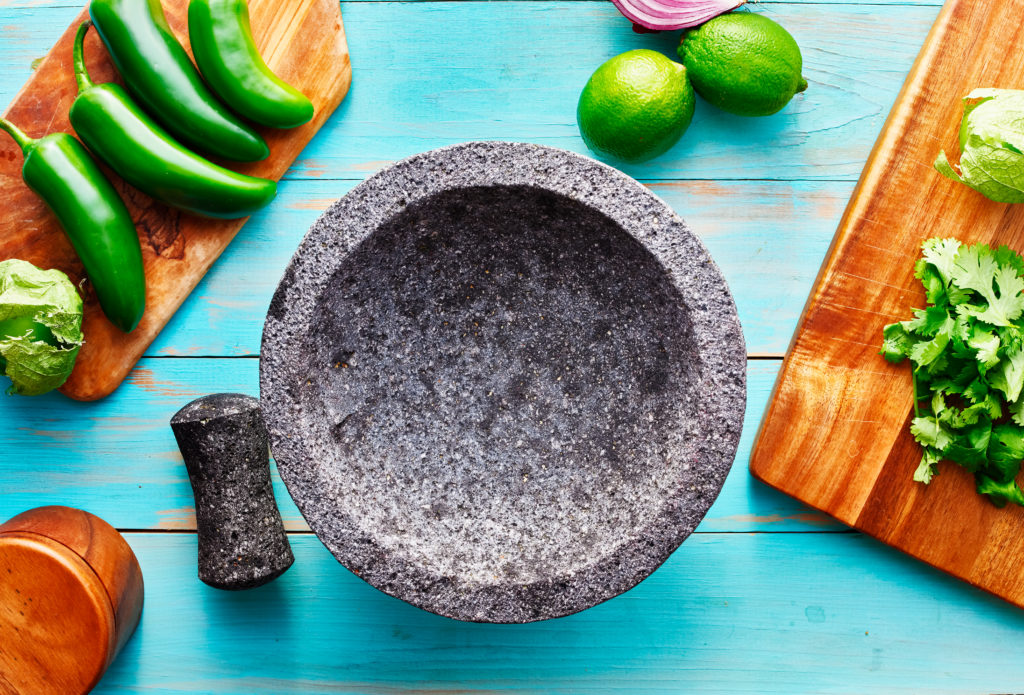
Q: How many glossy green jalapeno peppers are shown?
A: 4